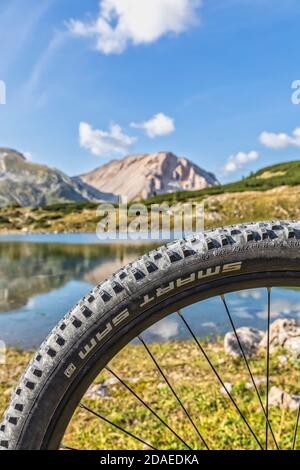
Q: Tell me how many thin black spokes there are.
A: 8